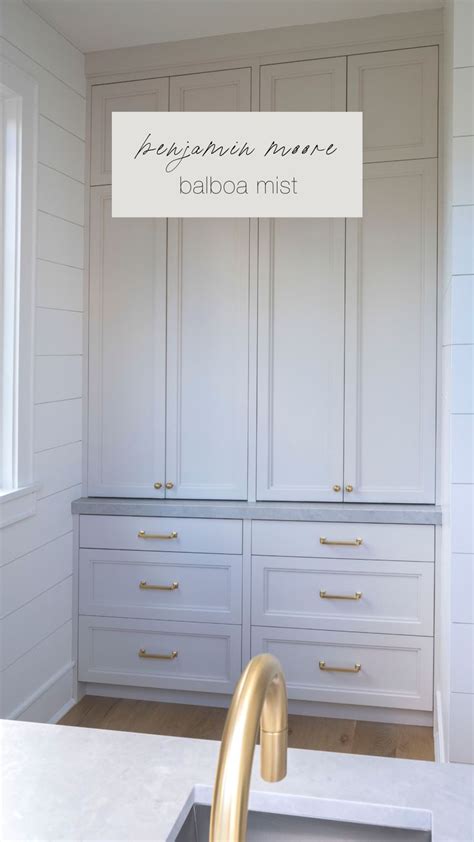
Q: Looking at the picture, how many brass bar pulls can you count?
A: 6